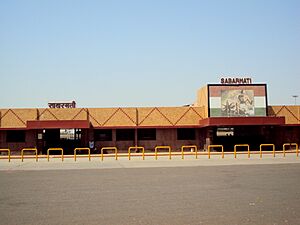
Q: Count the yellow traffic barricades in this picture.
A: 12